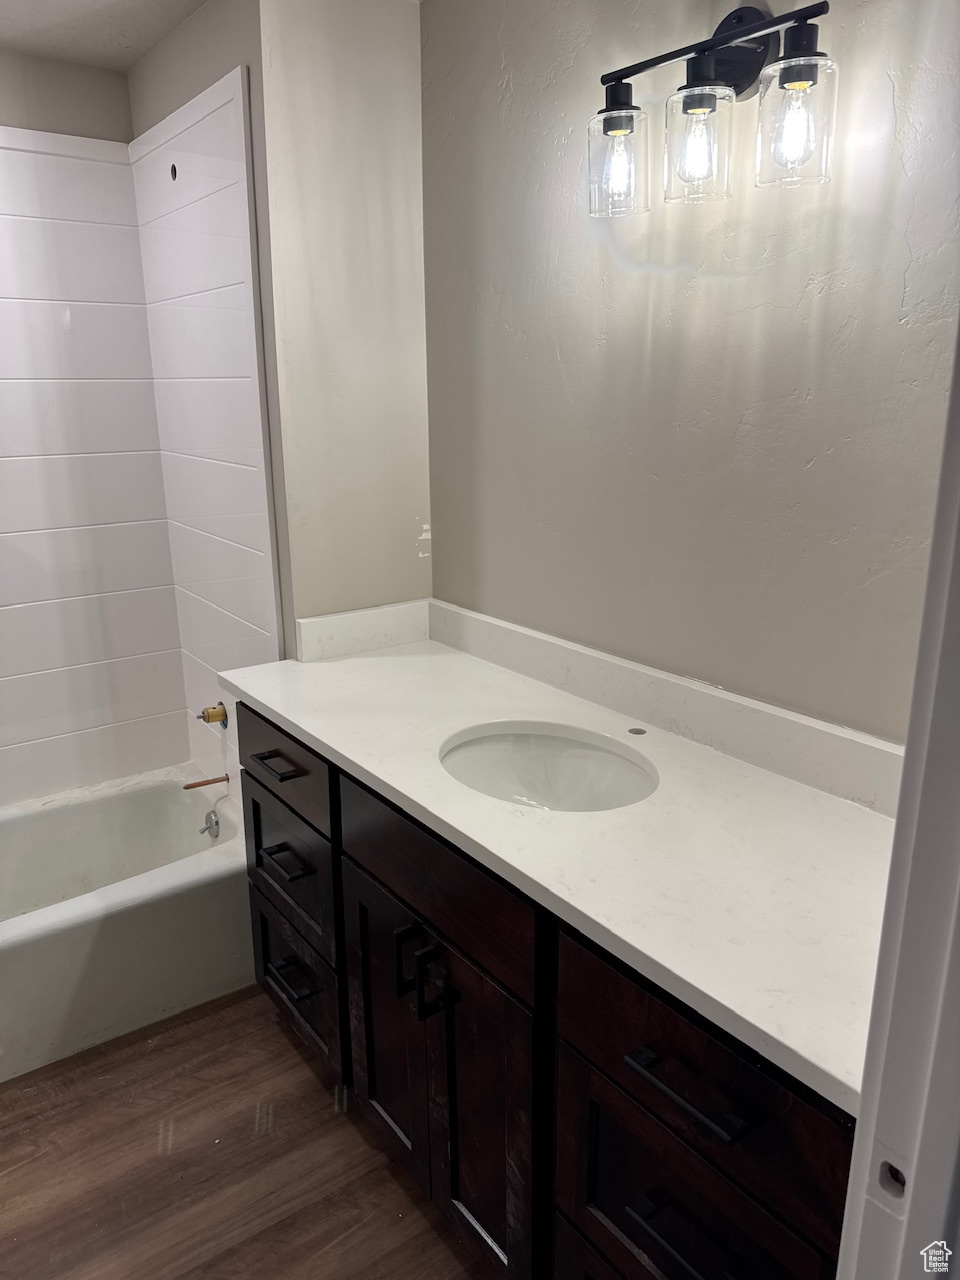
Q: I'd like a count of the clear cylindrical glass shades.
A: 3